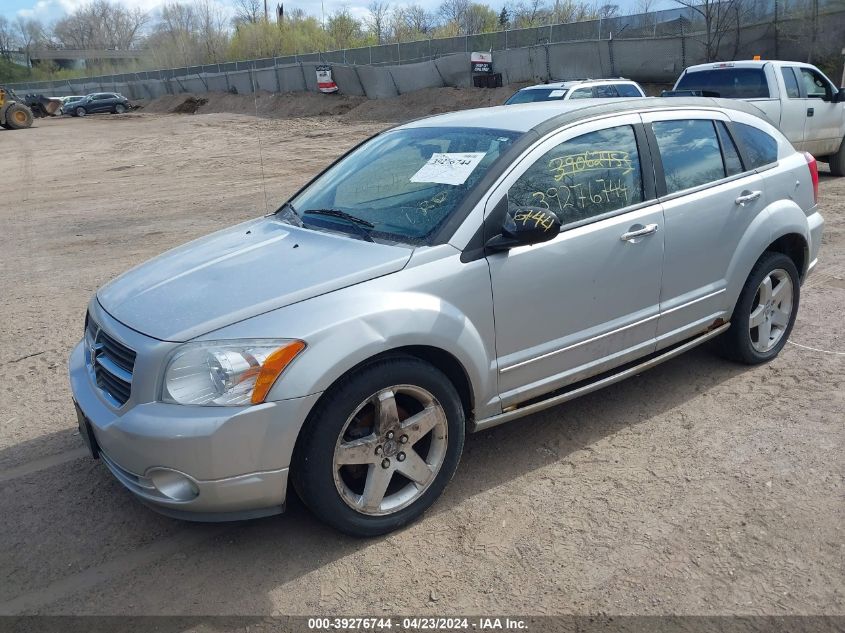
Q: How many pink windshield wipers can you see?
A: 0